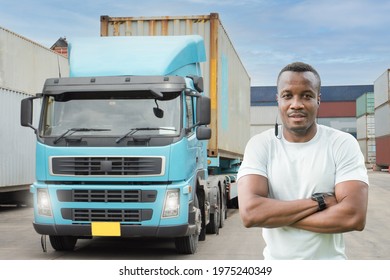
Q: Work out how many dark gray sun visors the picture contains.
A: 1